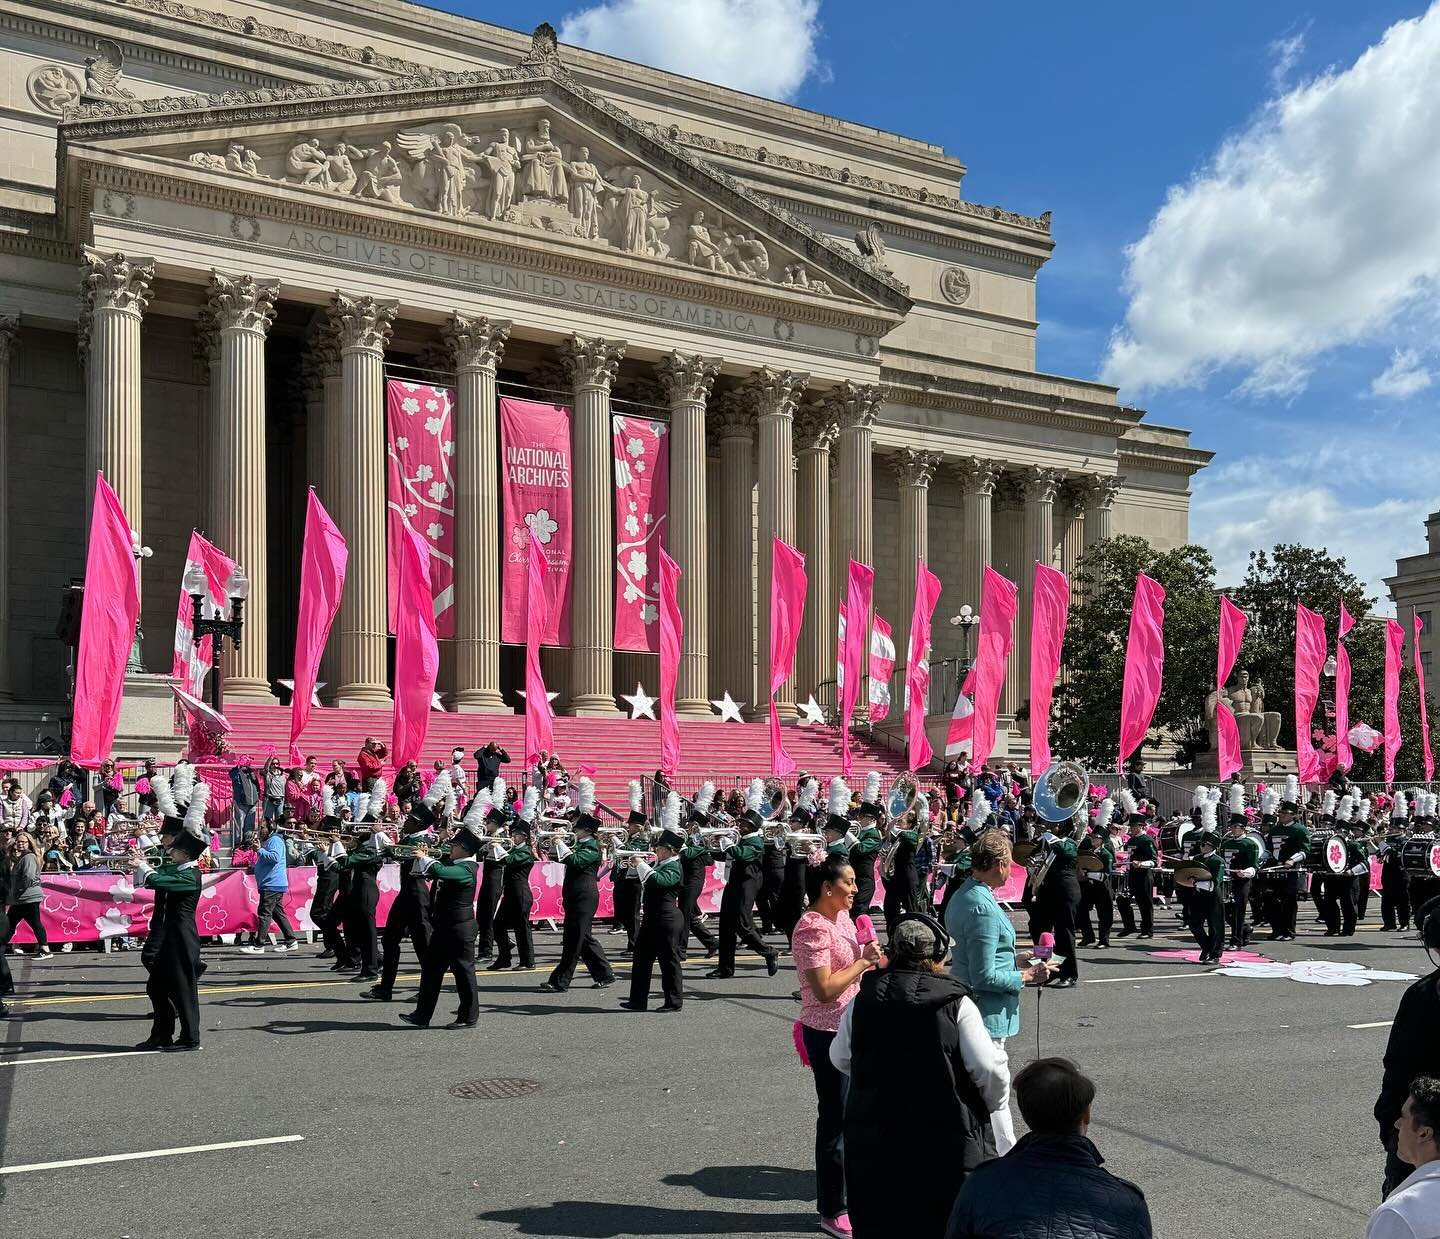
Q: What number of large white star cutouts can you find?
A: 6